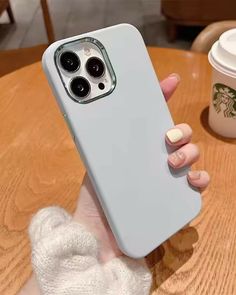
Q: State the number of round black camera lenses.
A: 3